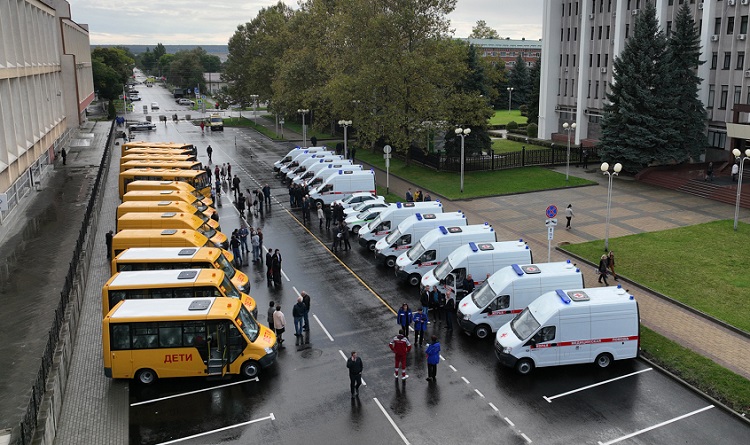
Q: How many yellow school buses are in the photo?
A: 13